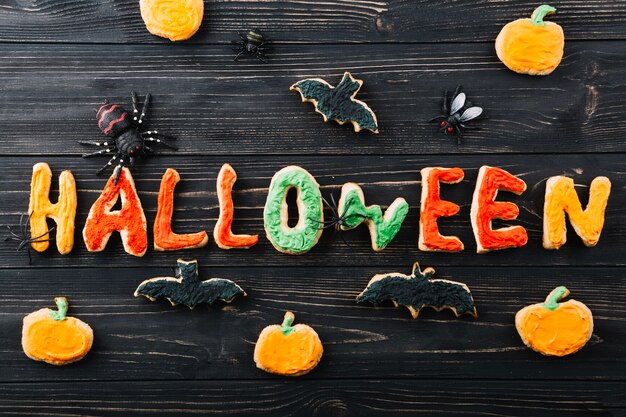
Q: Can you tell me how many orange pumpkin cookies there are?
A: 5